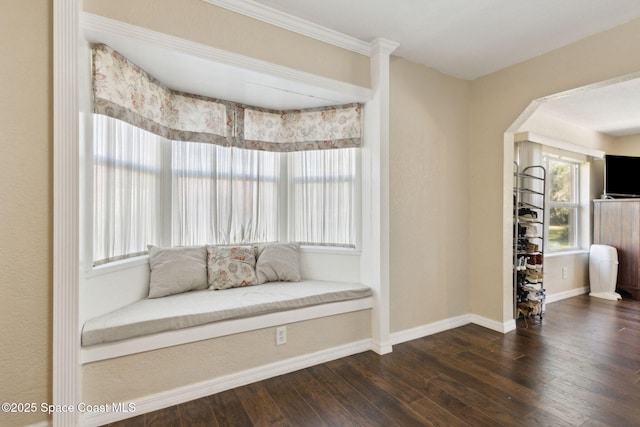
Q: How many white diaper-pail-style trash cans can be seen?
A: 1